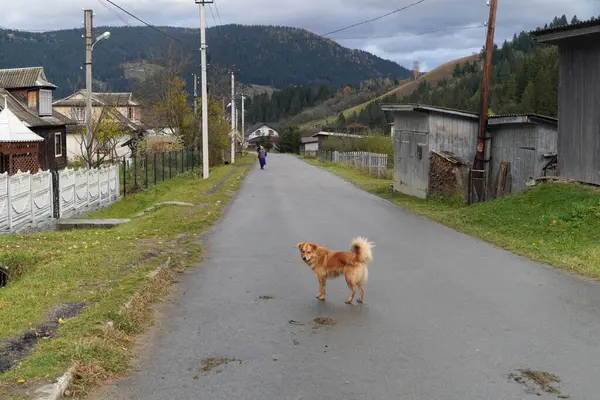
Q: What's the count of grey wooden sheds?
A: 3